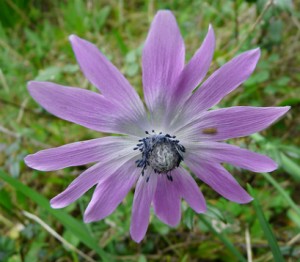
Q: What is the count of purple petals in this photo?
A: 14